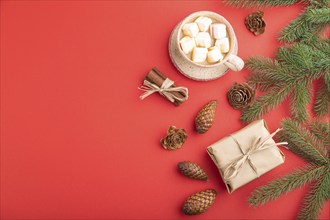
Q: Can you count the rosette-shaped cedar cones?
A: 3